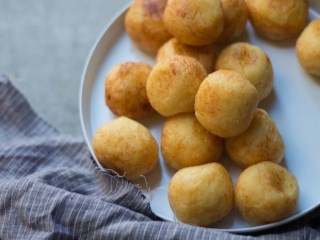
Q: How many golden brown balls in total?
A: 15